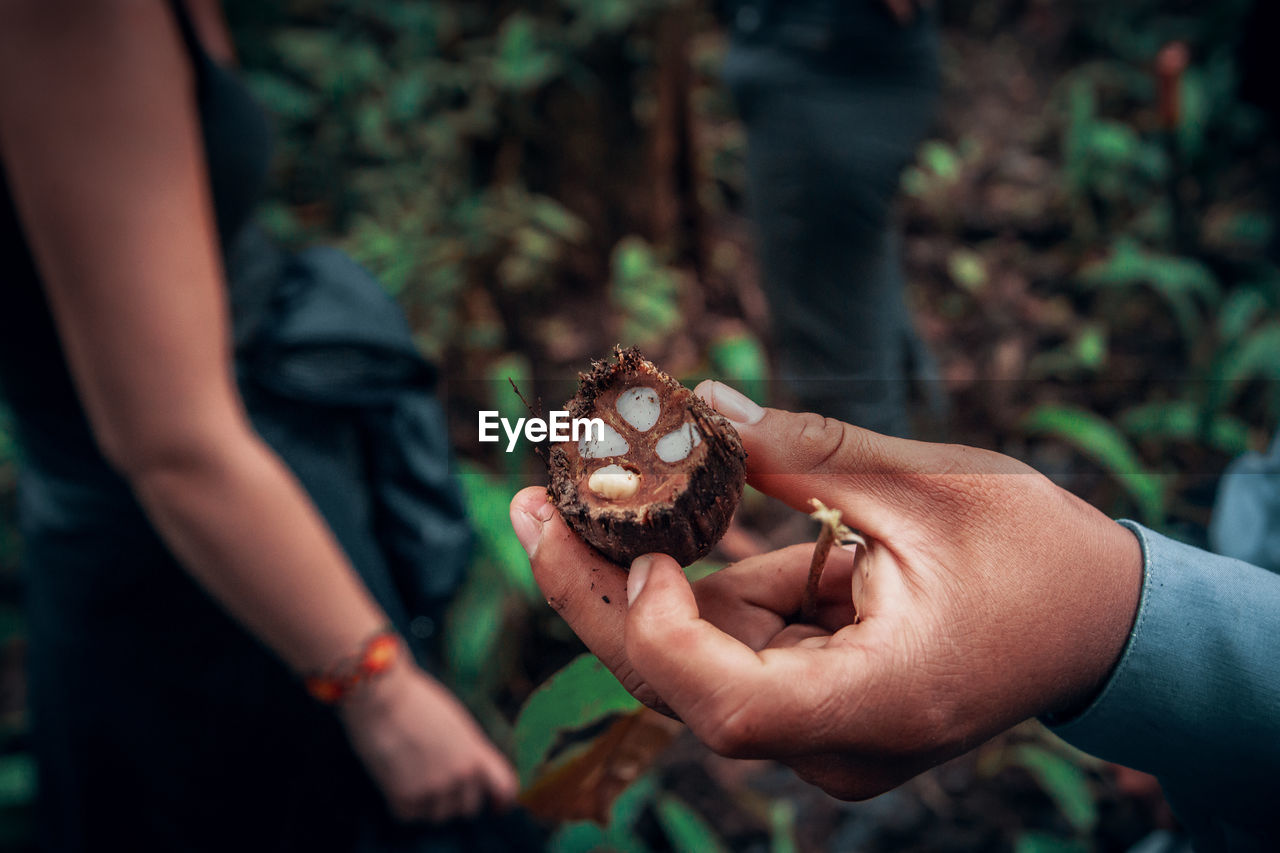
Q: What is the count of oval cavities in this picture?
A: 4